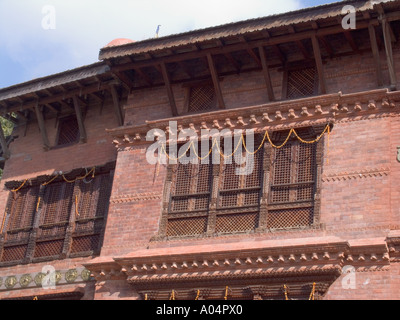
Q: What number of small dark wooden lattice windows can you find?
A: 3